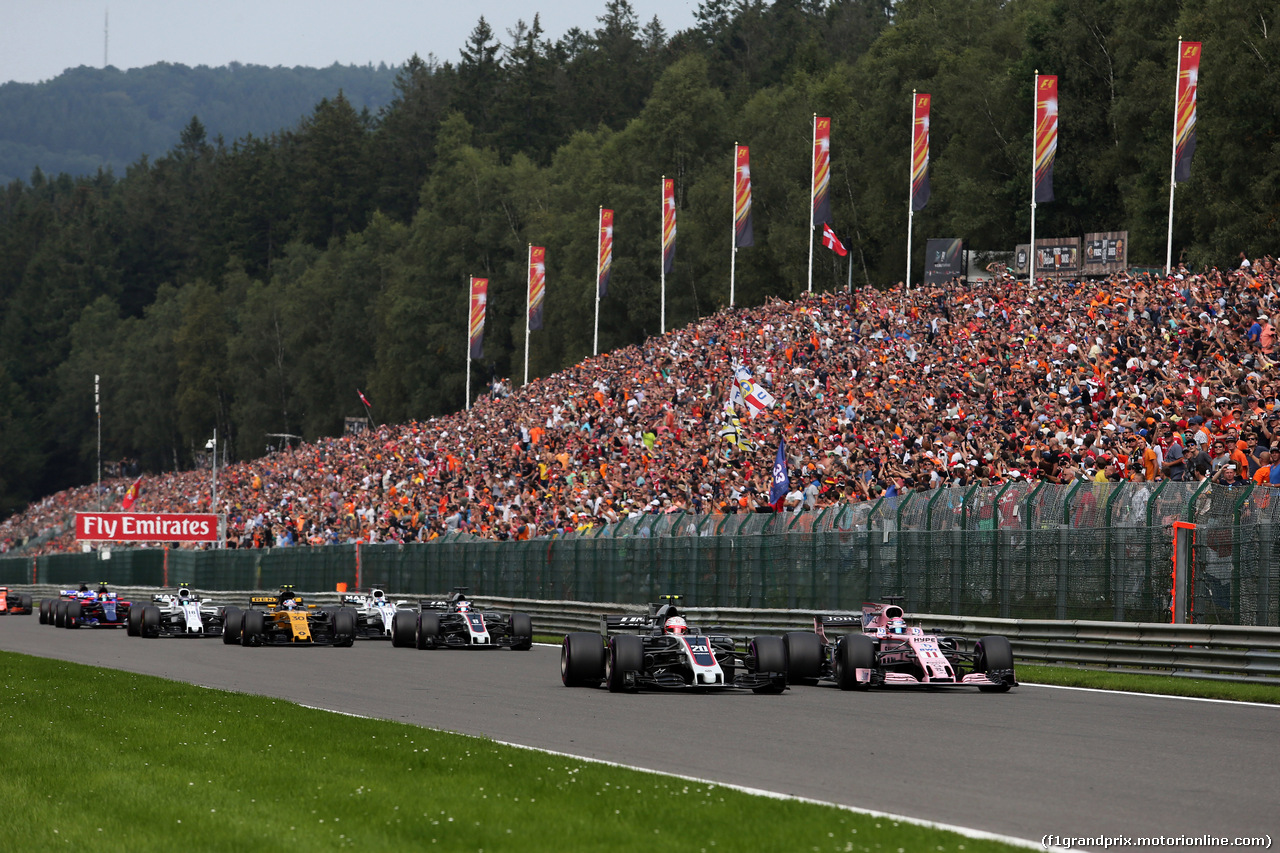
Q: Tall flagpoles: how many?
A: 9